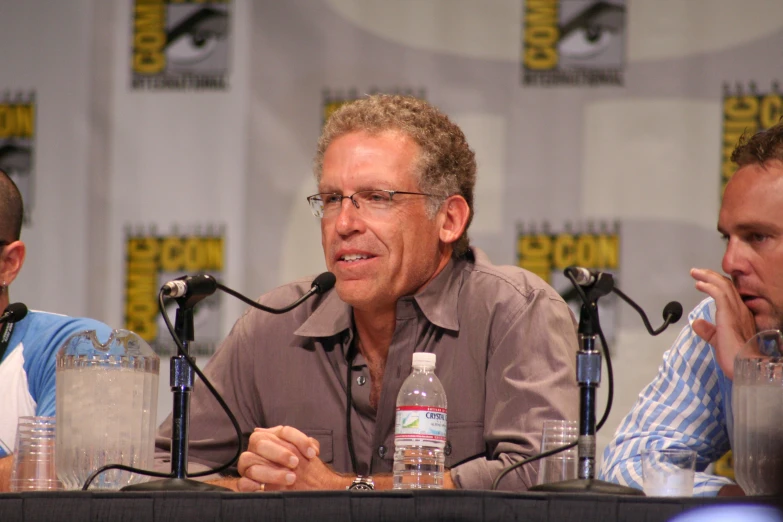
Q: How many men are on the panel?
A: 3